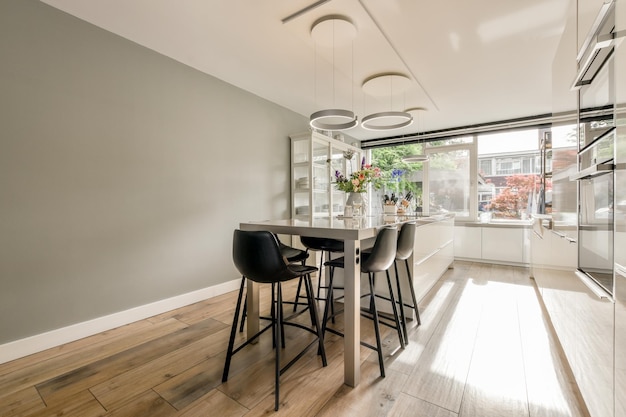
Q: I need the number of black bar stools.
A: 5